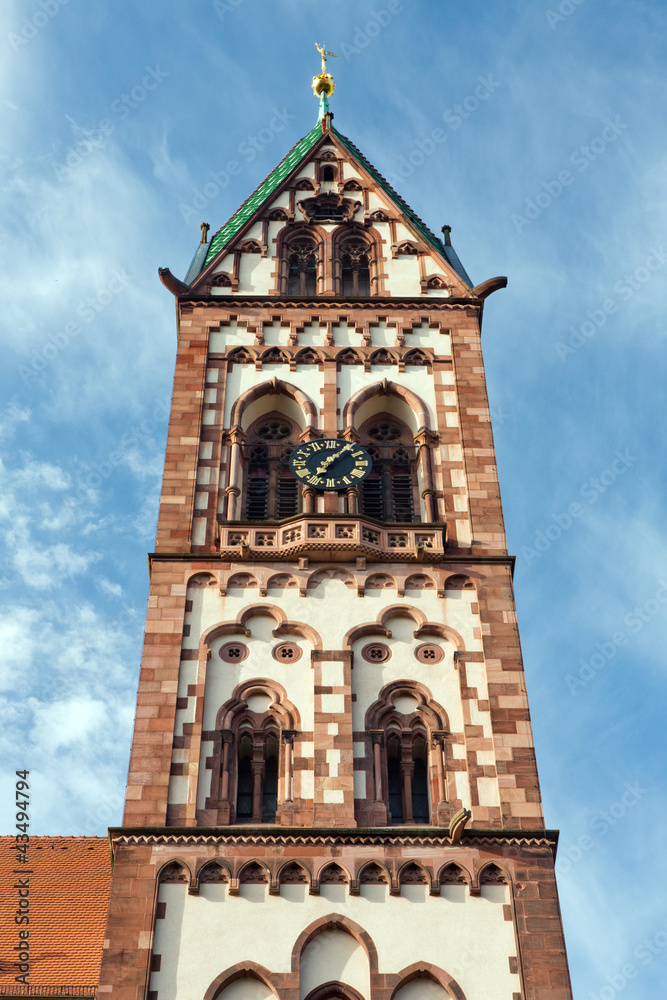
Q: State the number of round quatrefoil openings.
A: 4